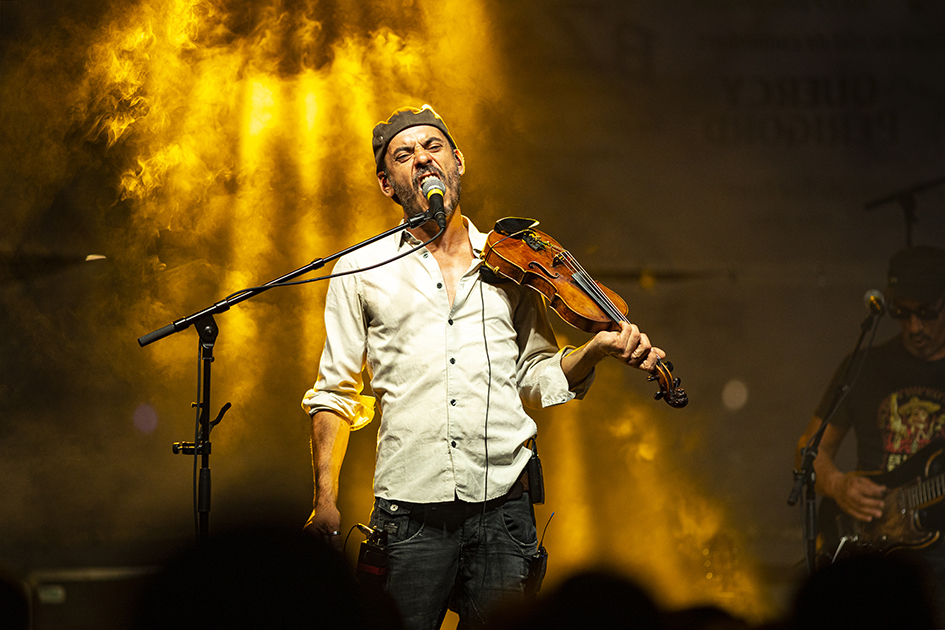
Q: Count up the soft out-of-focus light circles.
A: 2